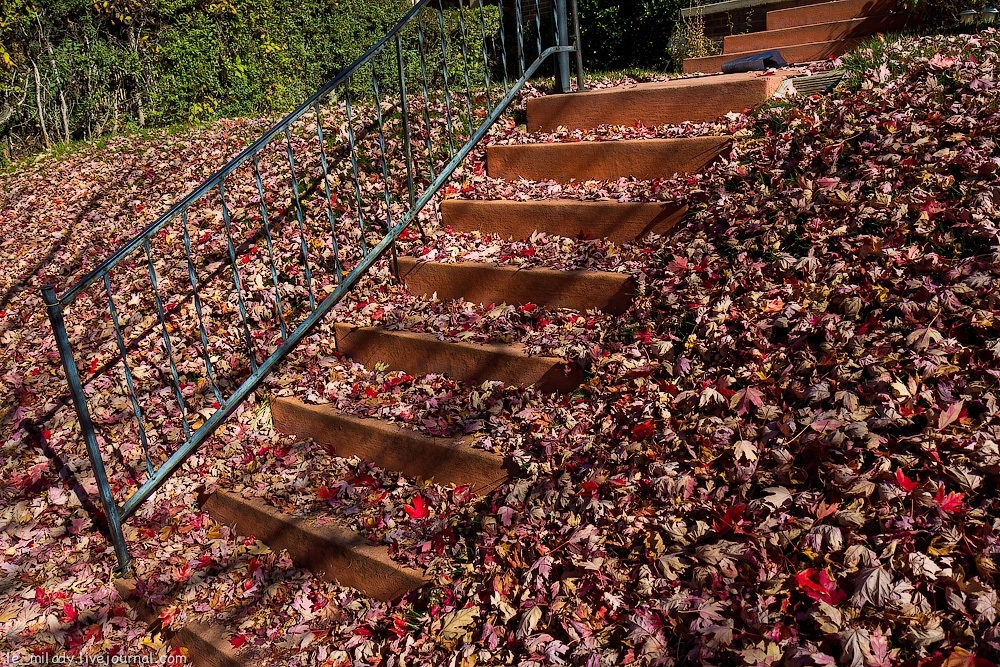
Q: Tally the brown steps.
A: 11